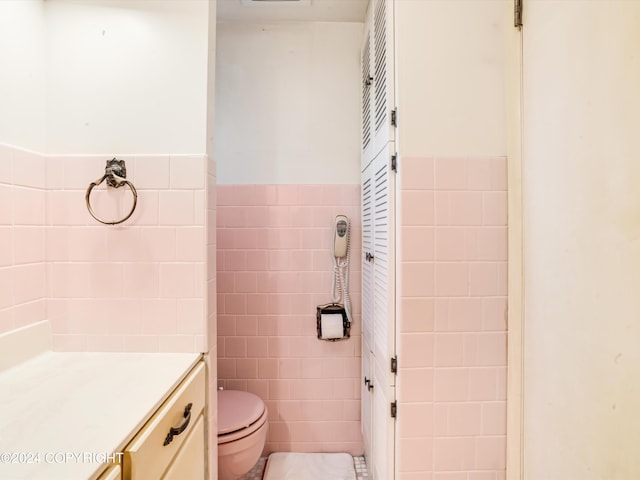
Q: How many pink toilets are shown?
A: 1